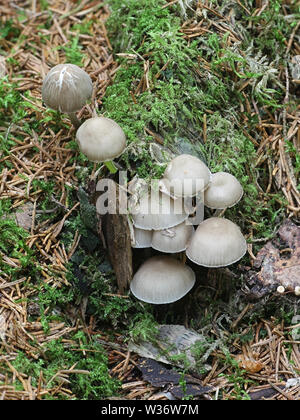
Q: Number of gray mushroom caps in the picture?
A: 9